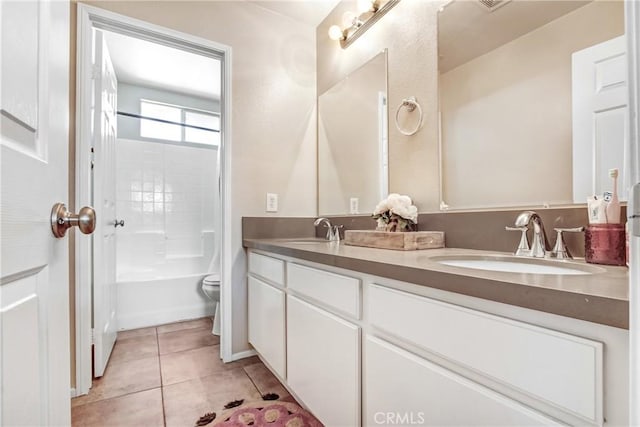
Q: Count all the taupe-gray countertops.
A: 1